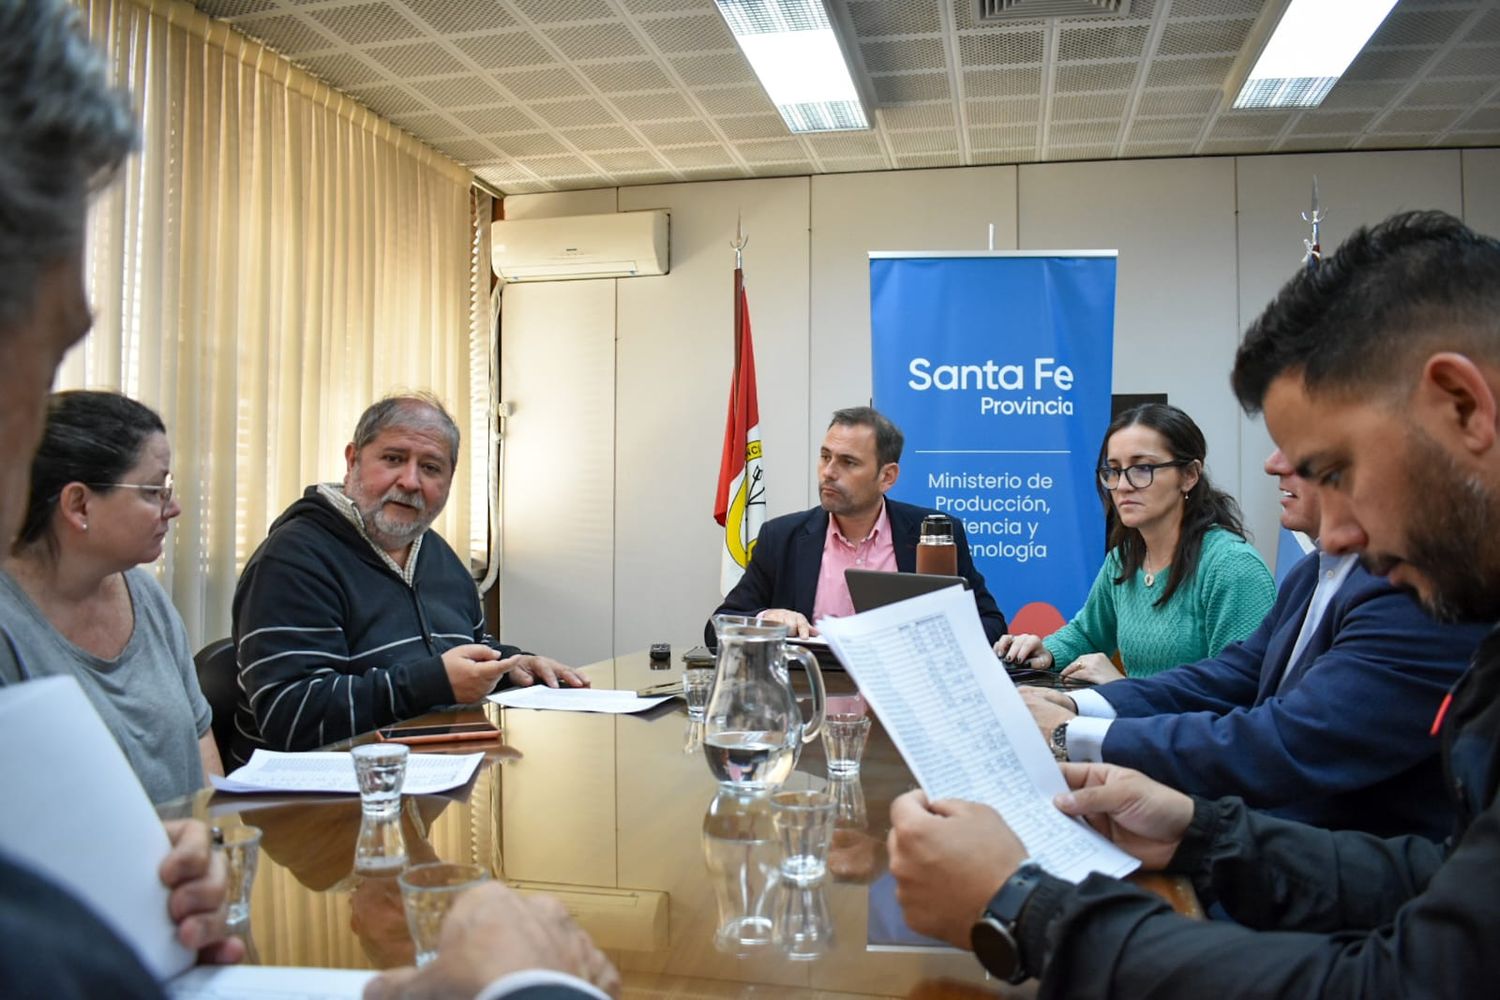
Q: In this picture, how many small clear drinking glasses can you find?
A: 6